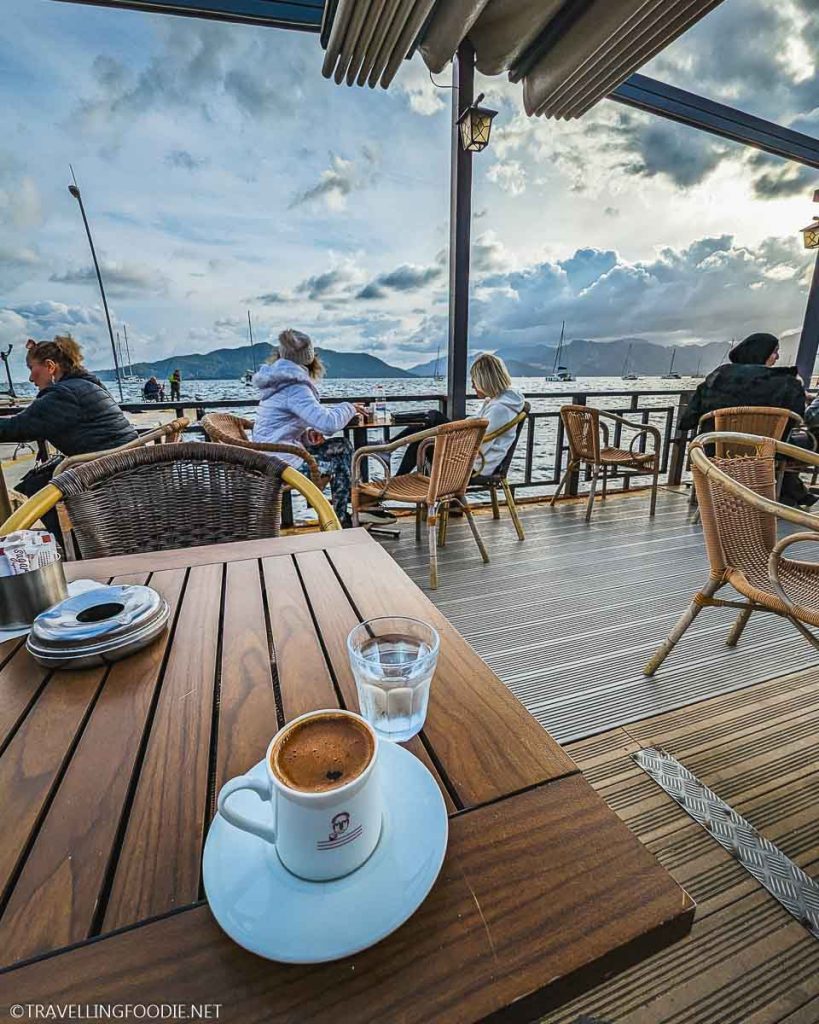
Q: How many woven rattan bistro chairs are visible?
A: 8